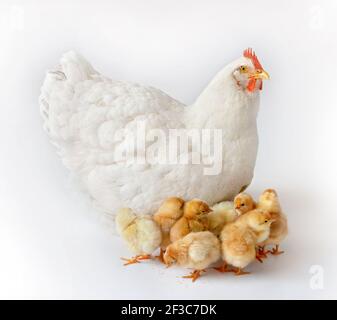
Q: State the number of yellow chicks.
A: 8